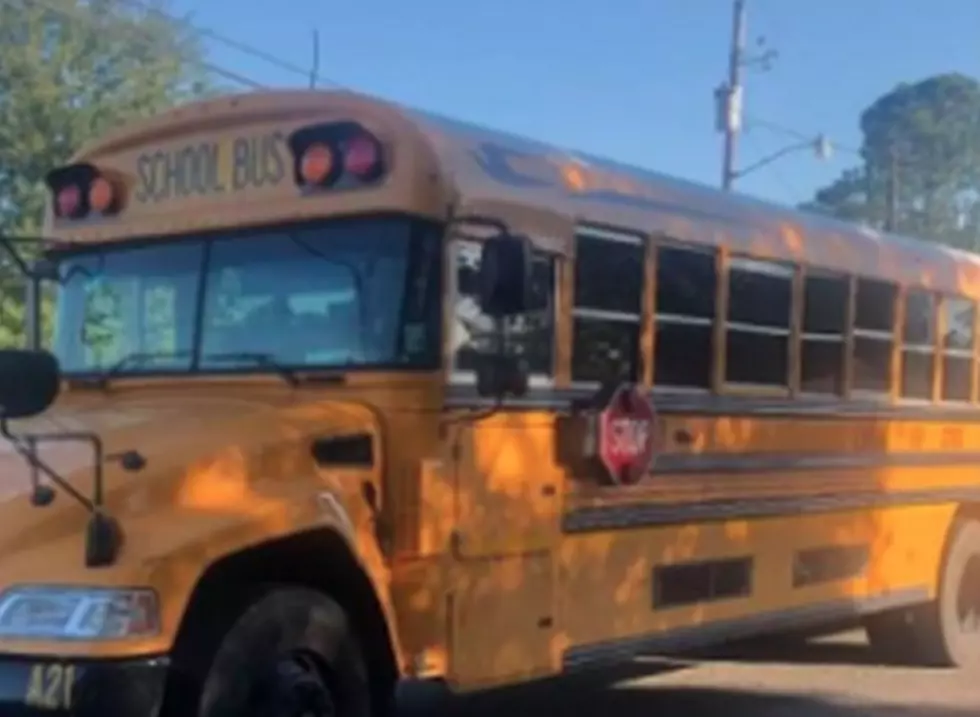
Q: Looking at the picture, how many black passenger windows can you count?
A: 7